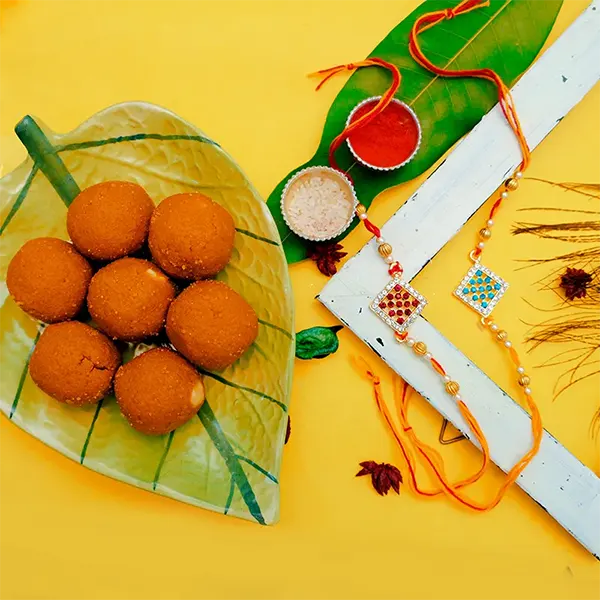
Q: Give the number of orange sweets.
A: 7